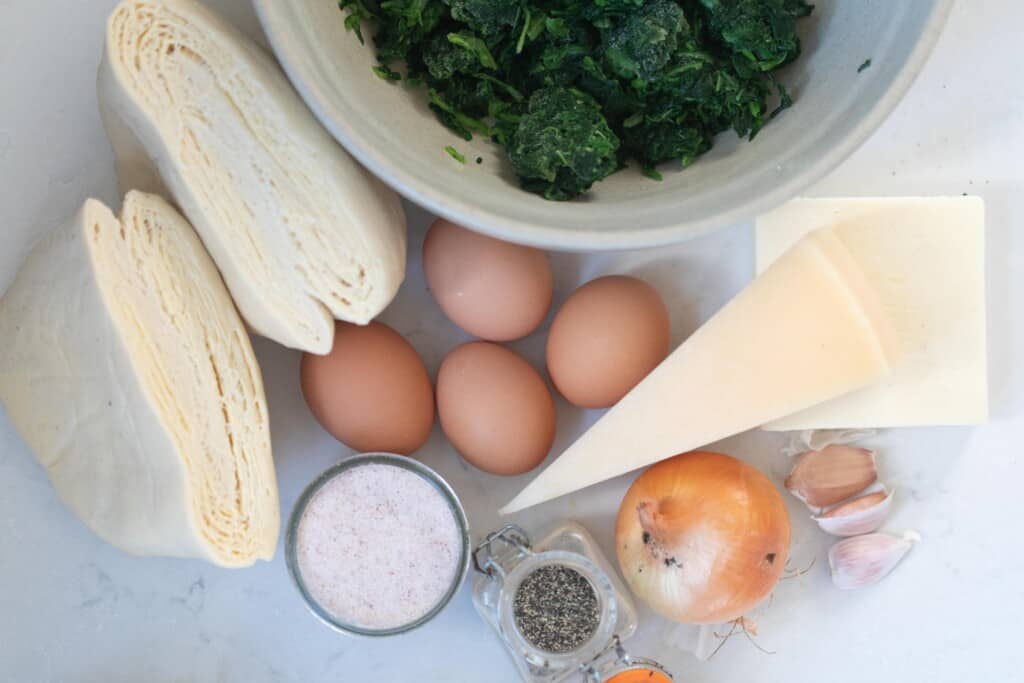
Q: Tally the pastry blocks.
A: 2